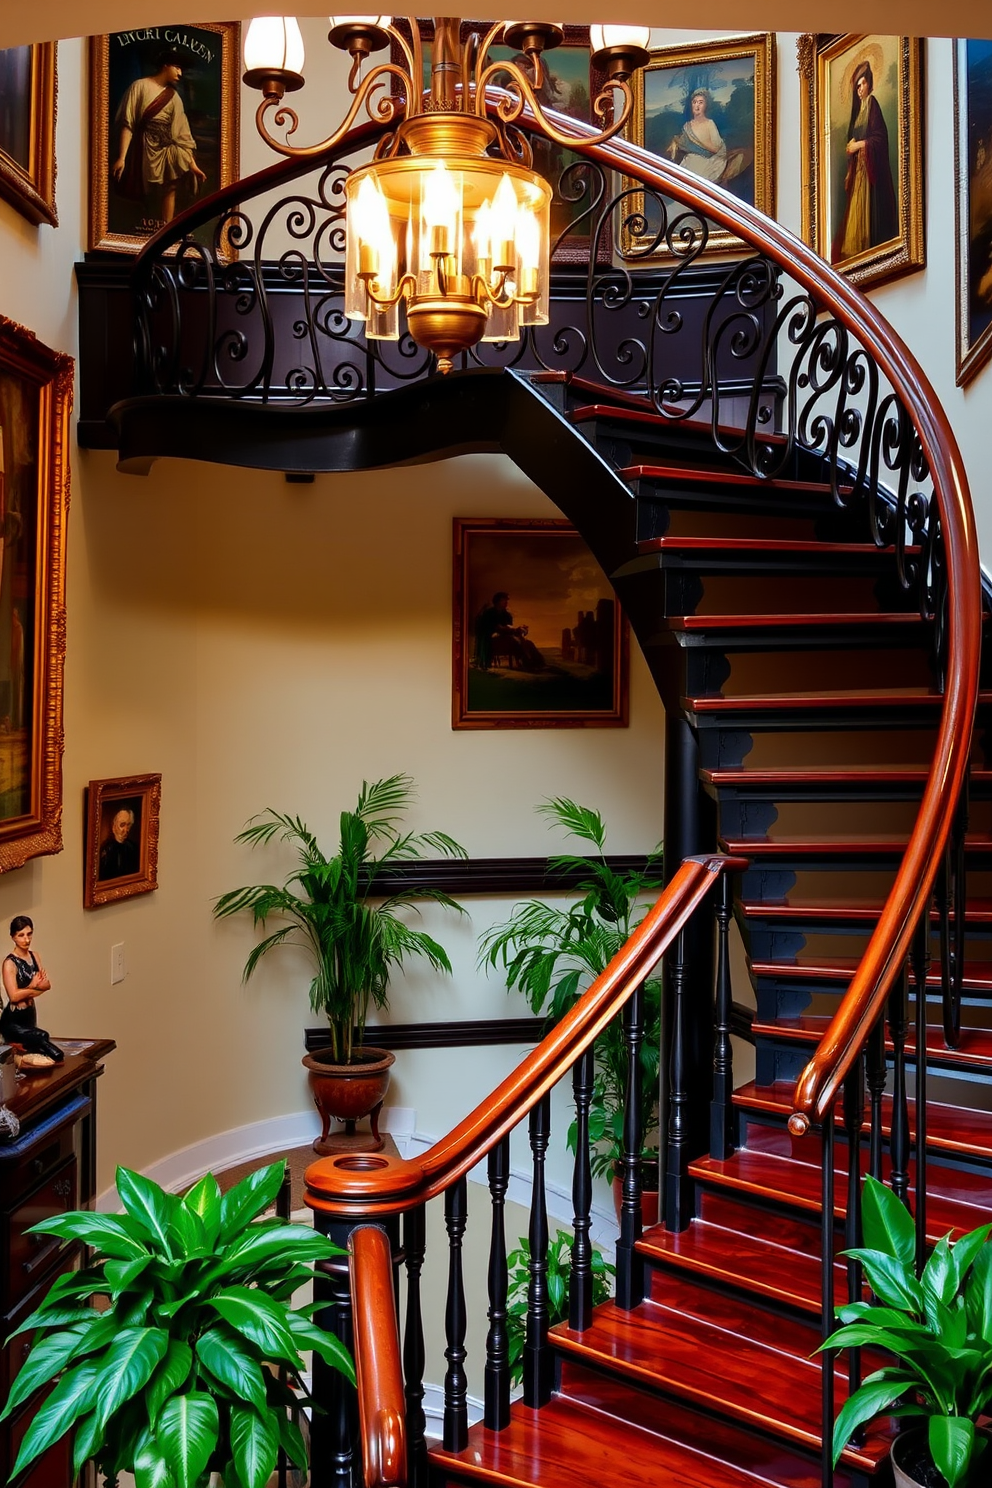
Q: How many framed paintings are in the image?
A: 9